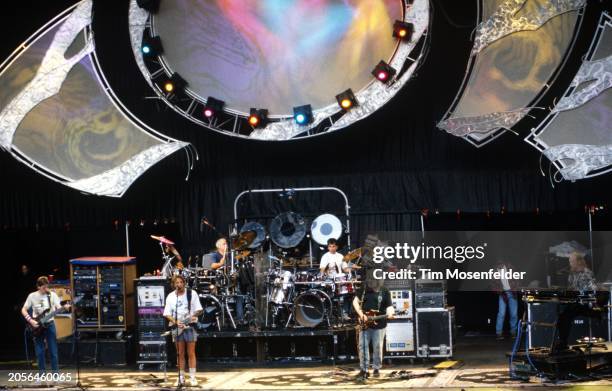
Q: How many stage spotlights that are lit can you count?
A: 8